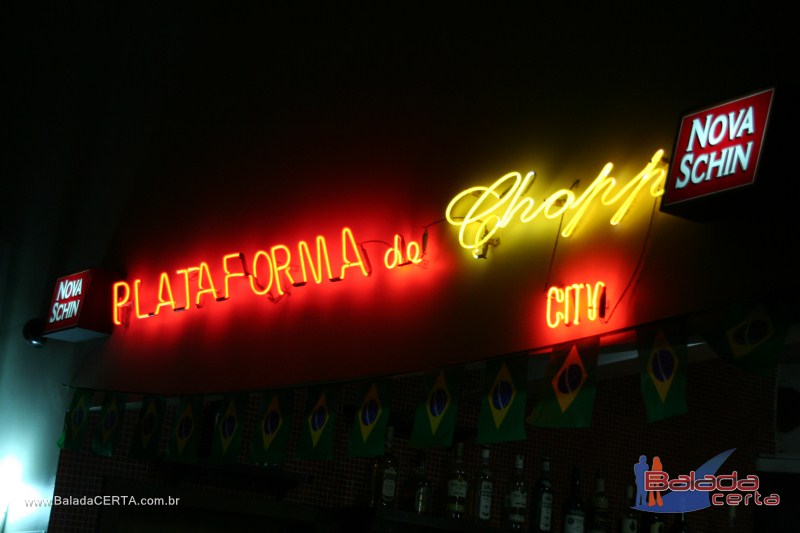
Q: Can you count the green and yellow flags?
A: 13